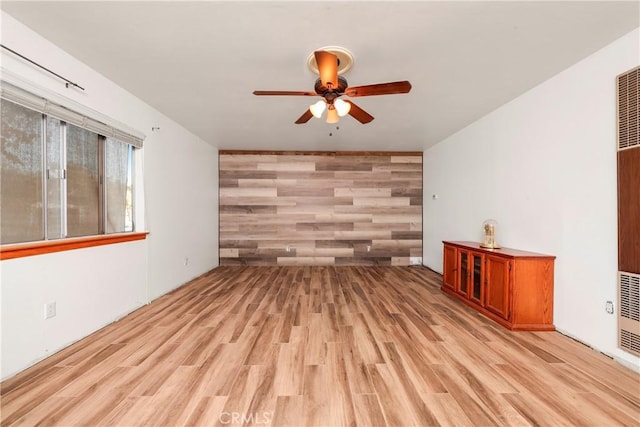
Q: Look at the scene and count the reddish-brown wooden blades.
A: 5